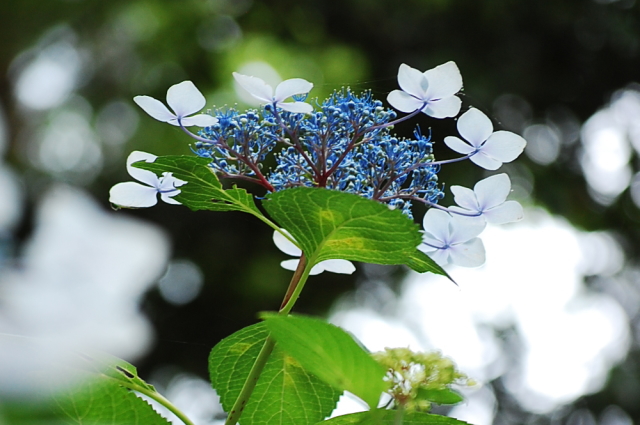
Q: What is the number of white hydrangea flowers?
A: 8